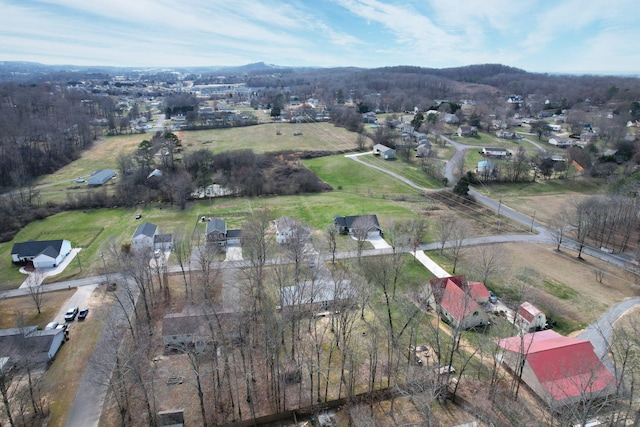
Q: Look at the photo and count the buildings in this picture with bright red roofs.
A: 3